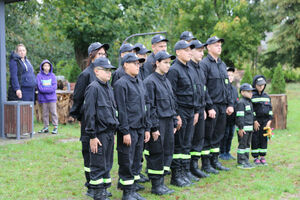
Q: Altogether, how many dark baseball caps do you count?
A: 14